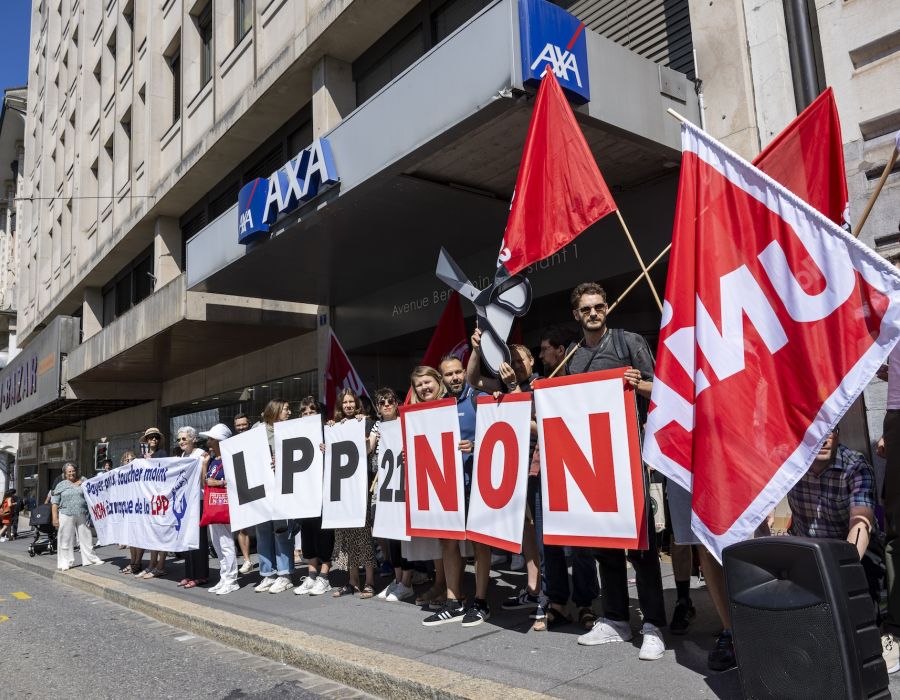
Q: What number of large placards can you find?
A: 7